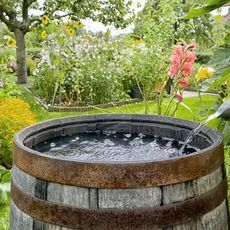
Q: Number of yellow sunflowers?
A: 6